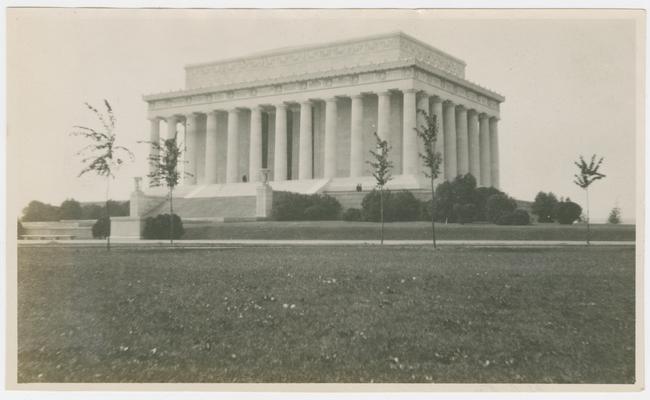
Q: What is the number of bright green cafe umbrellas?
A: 0